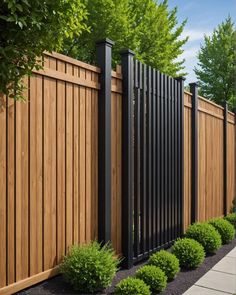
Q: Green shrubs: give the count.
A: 8